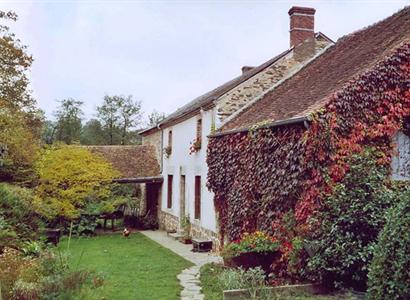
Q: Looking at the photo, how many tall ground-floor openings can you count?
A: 3